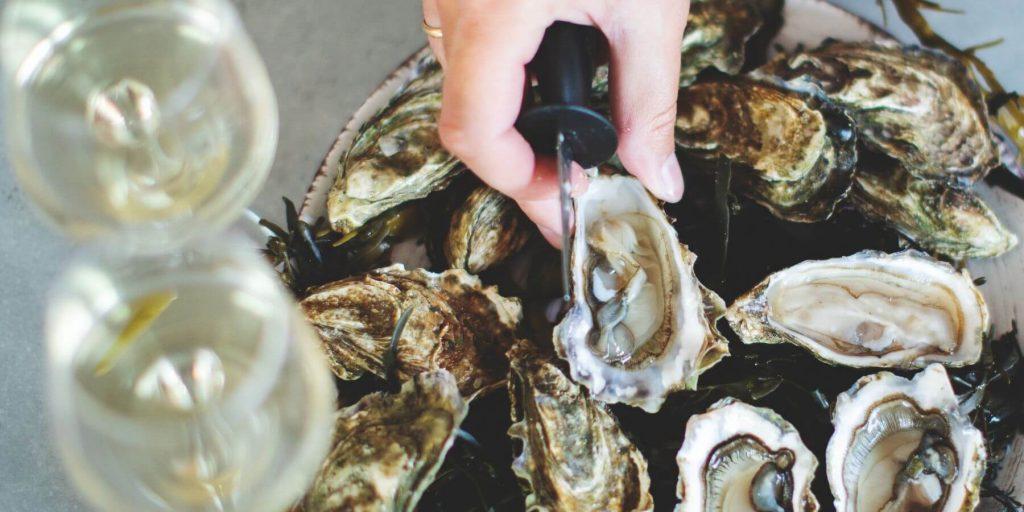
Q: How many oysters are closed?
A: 9